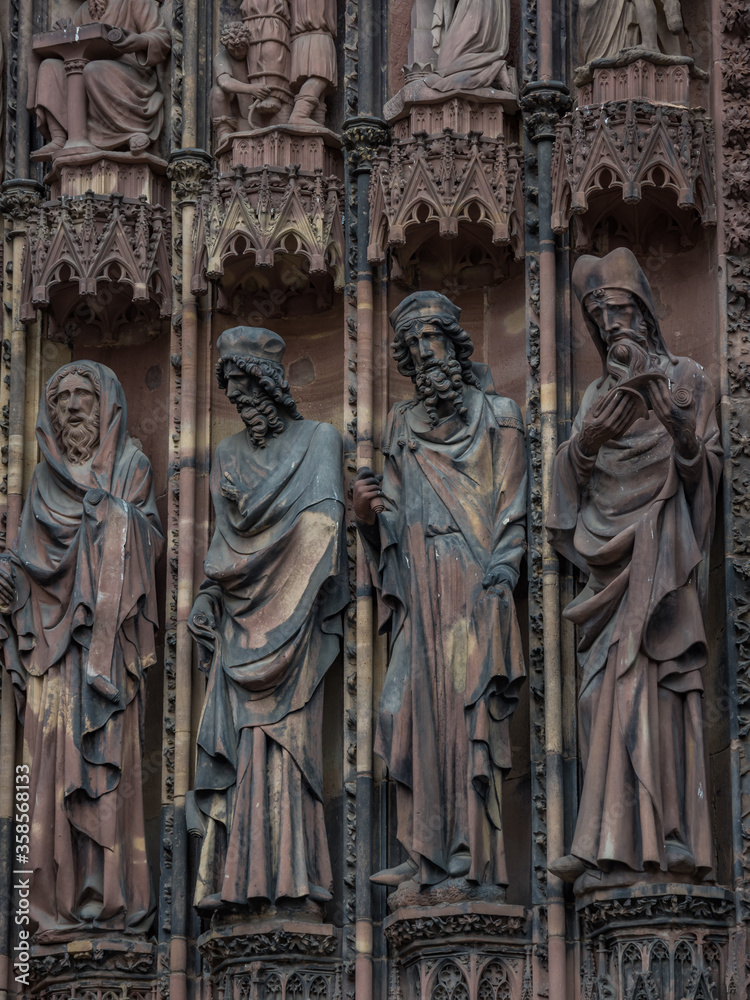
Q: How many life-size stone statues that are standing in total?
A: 4